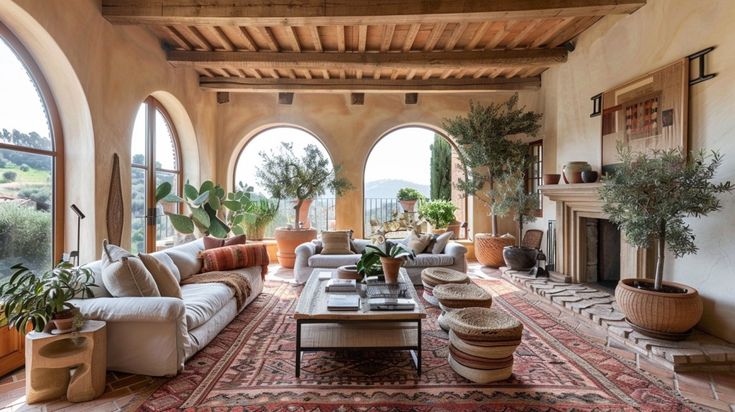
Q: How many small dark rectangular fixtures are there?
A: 4